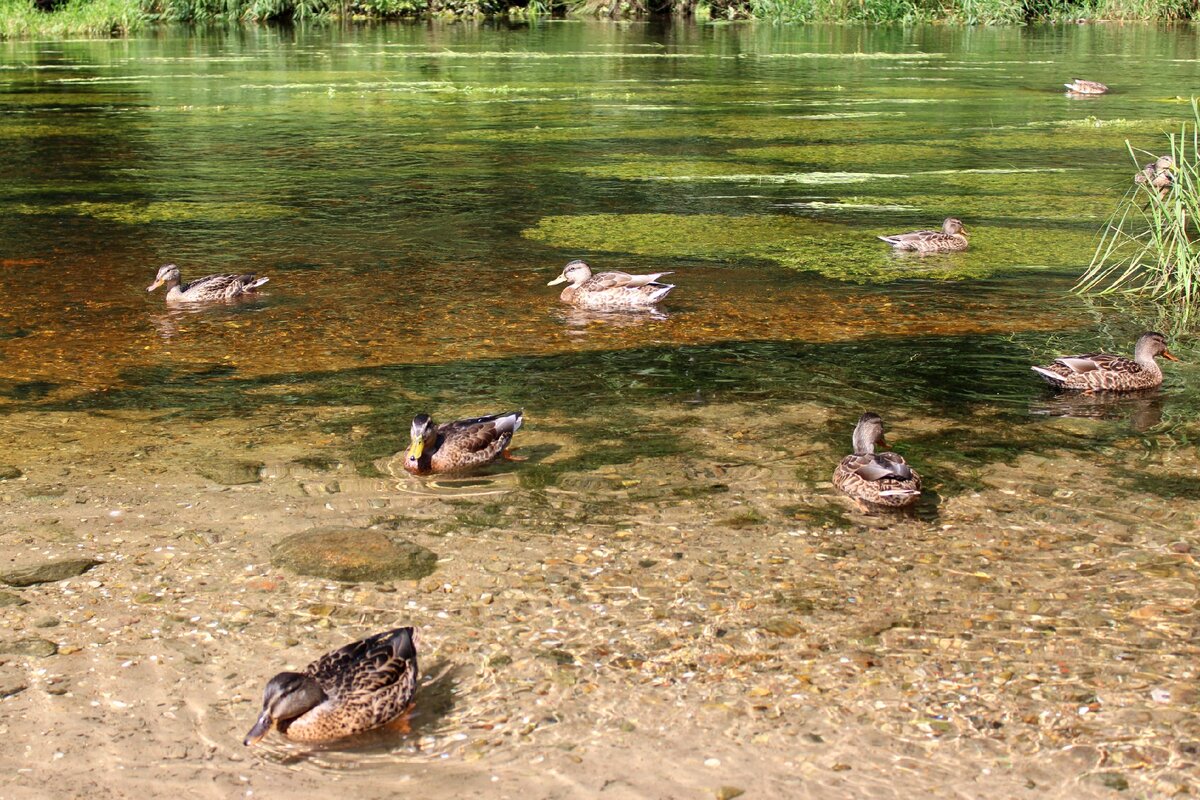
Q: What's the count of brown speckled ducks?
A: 9